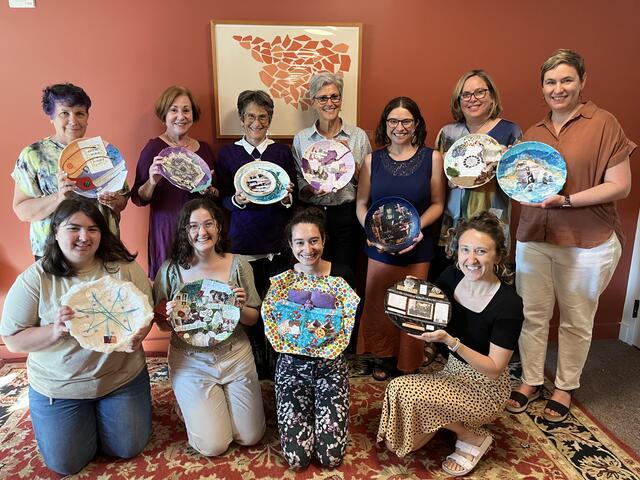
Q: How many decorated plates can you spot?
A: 11